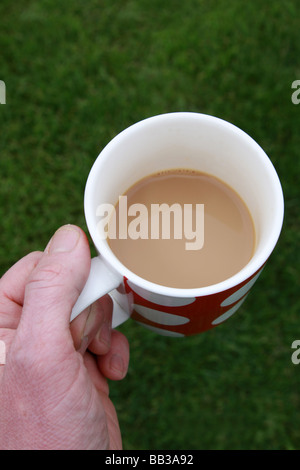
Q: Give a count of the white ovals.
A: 5